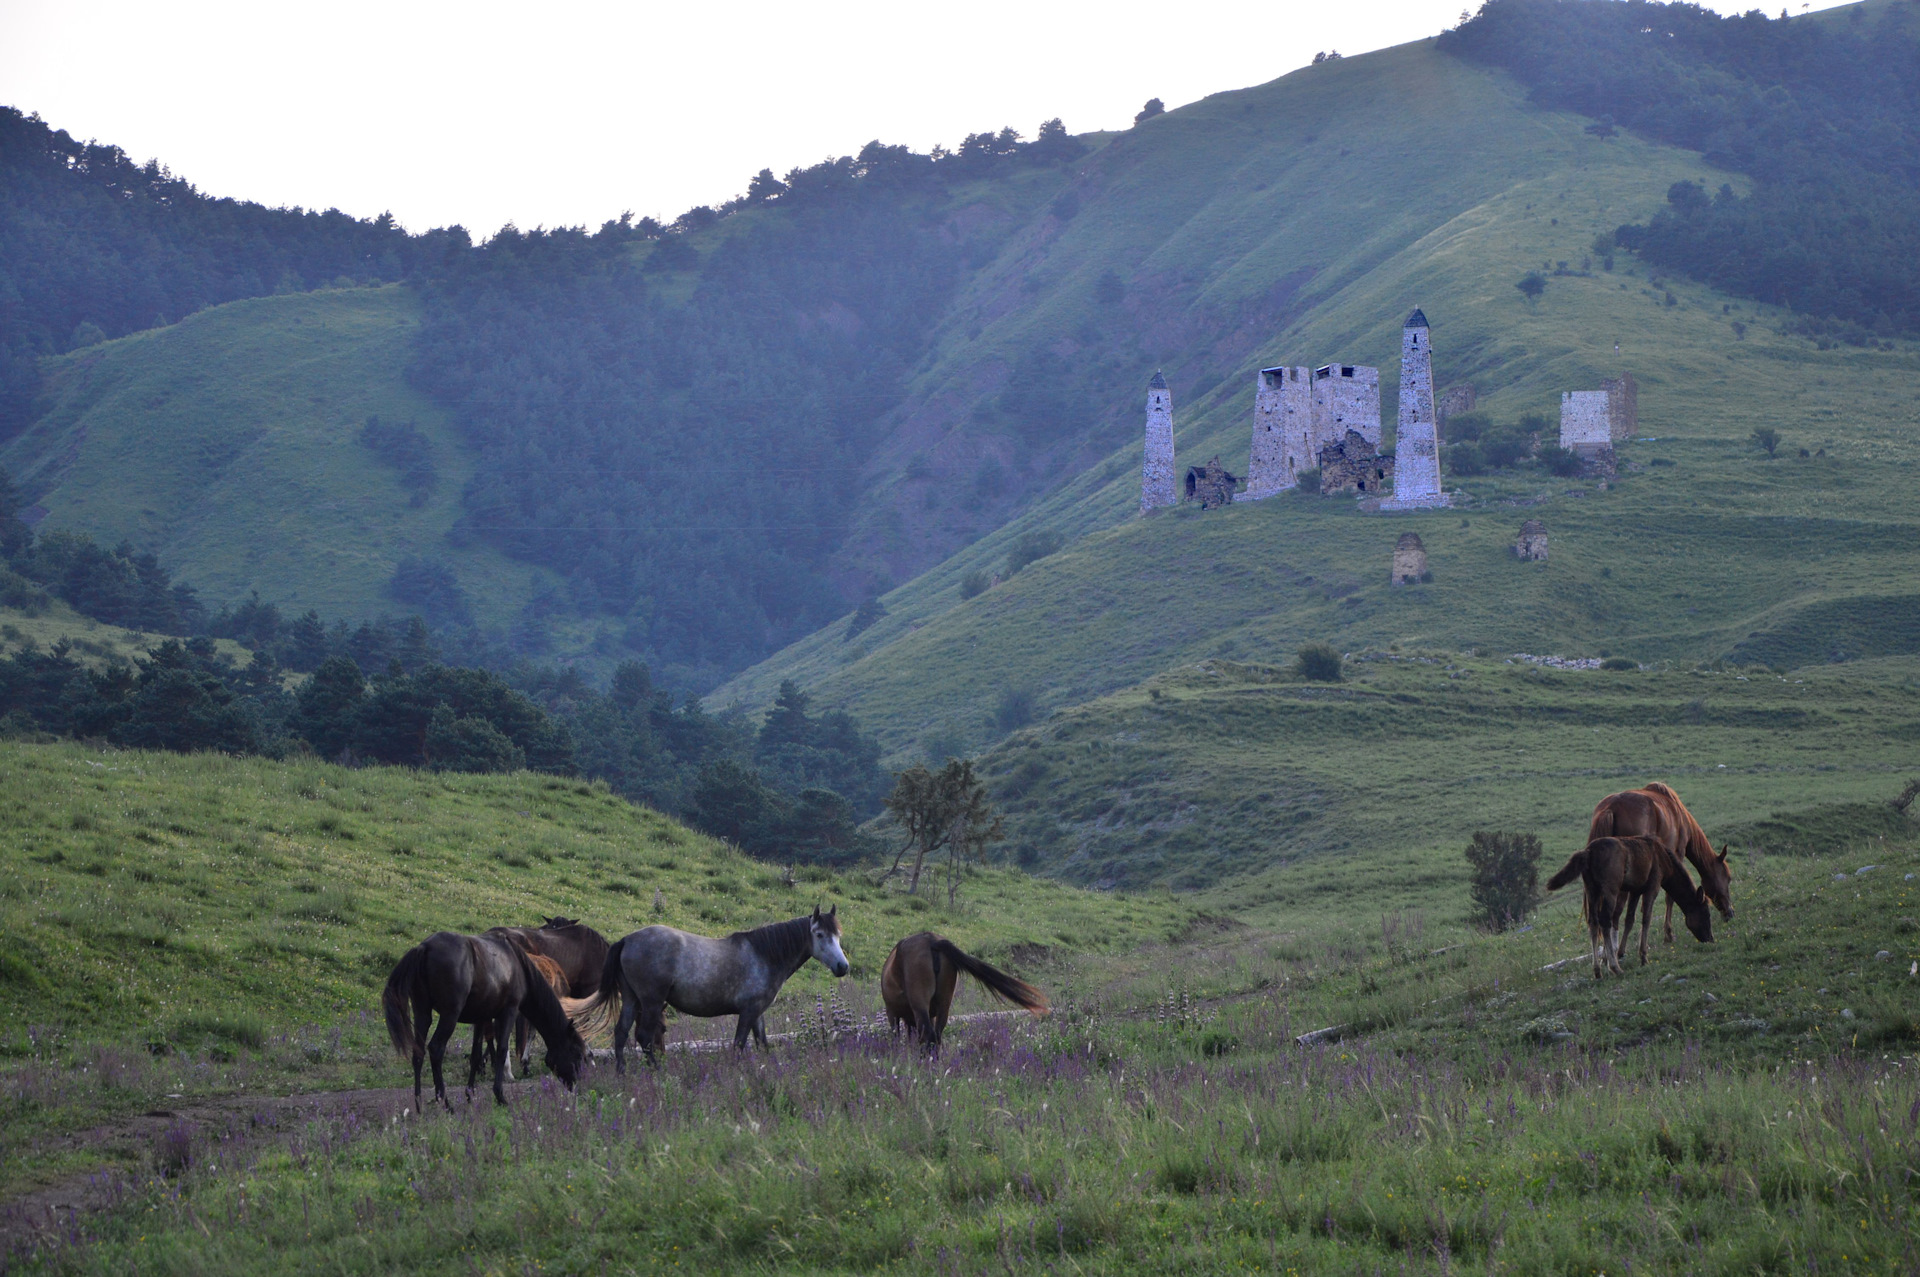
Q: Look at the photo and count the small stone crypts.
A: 2